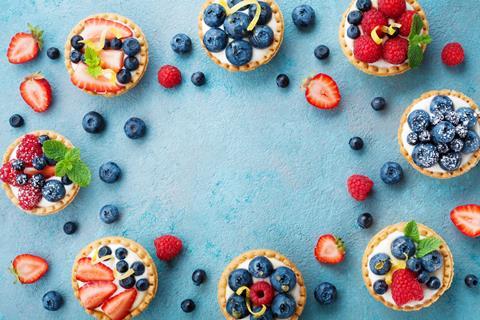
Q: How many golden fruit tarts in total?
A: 8